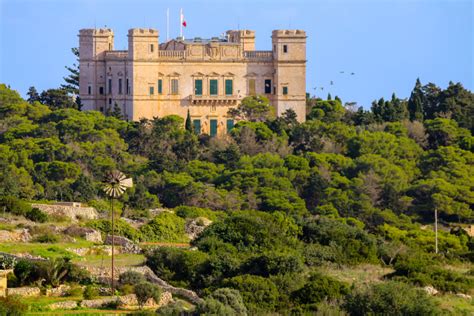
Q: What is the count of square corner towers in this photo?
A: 4